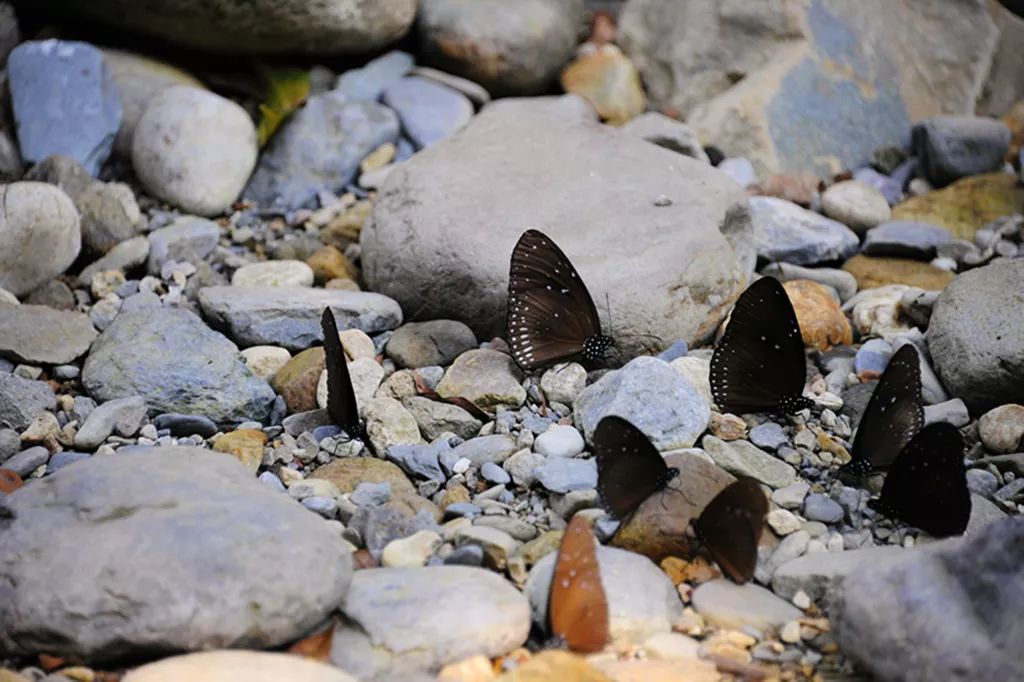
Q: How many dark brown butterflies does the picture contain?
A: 7